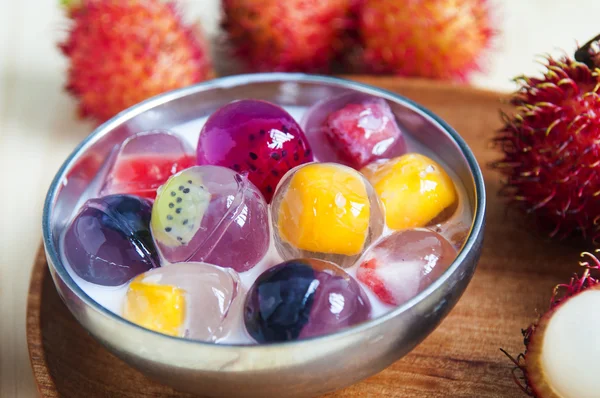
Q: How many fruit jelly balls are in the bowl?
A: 10